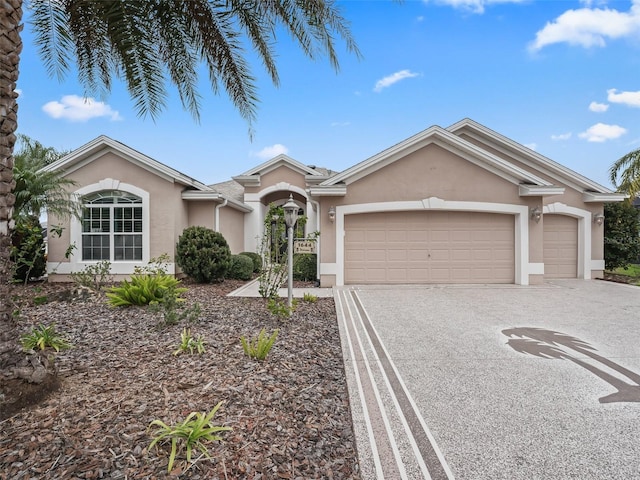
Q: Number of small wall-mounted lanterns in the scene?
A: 3